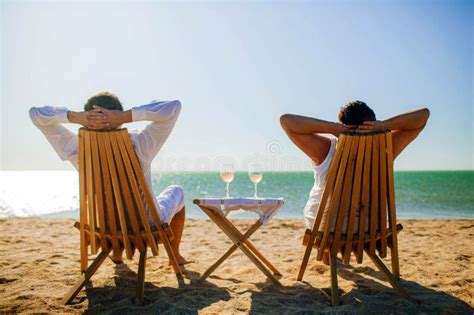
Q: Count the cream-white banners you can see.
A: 0